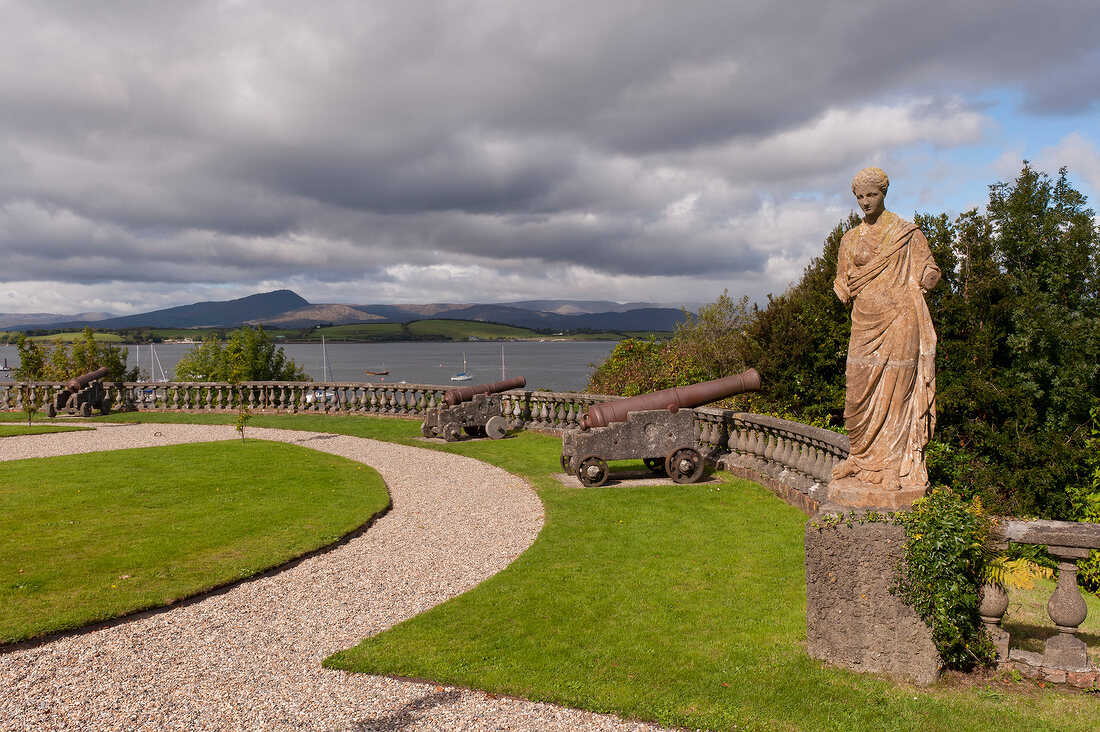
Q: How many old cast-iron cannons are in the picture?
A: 3